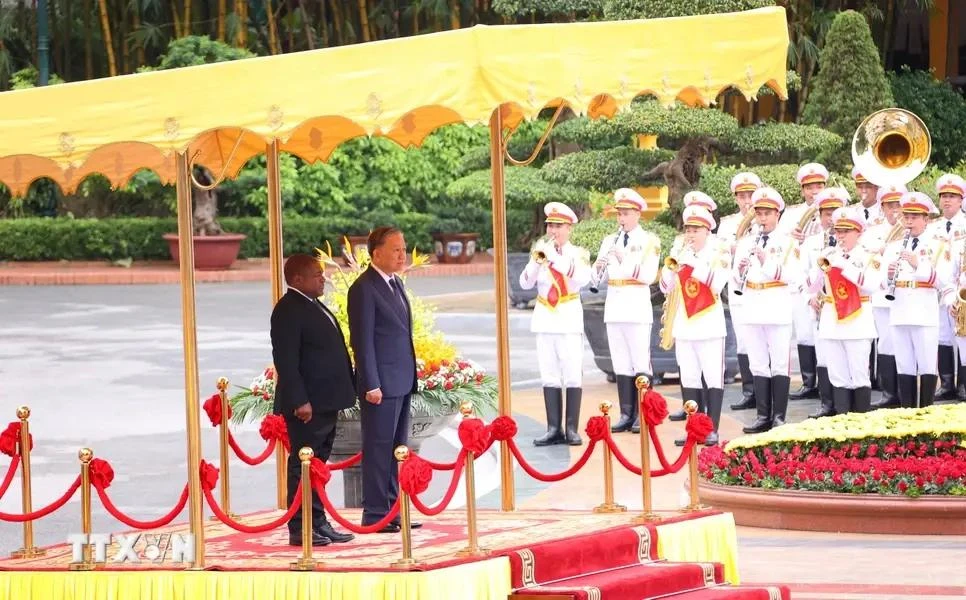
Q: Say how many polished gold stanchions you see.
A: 9